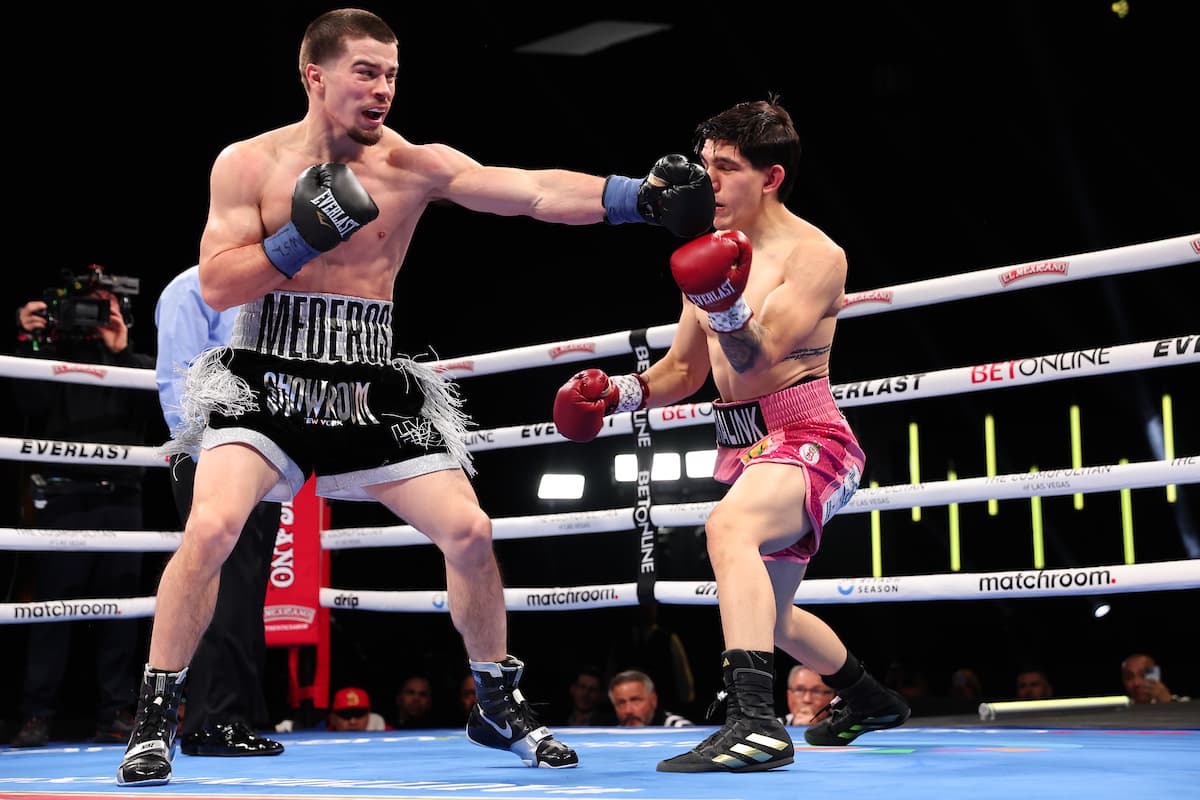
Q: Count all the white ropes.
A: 4